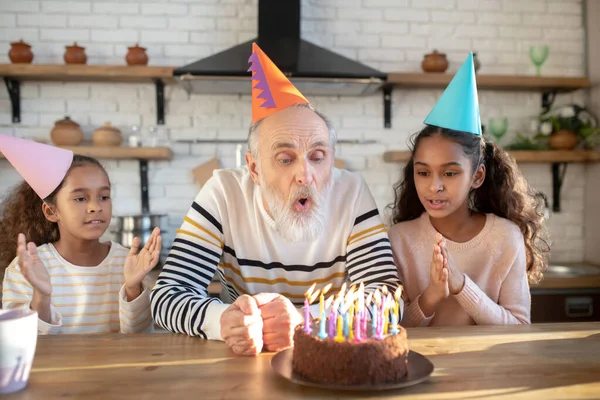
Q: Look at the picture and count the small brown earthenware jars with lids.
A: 6